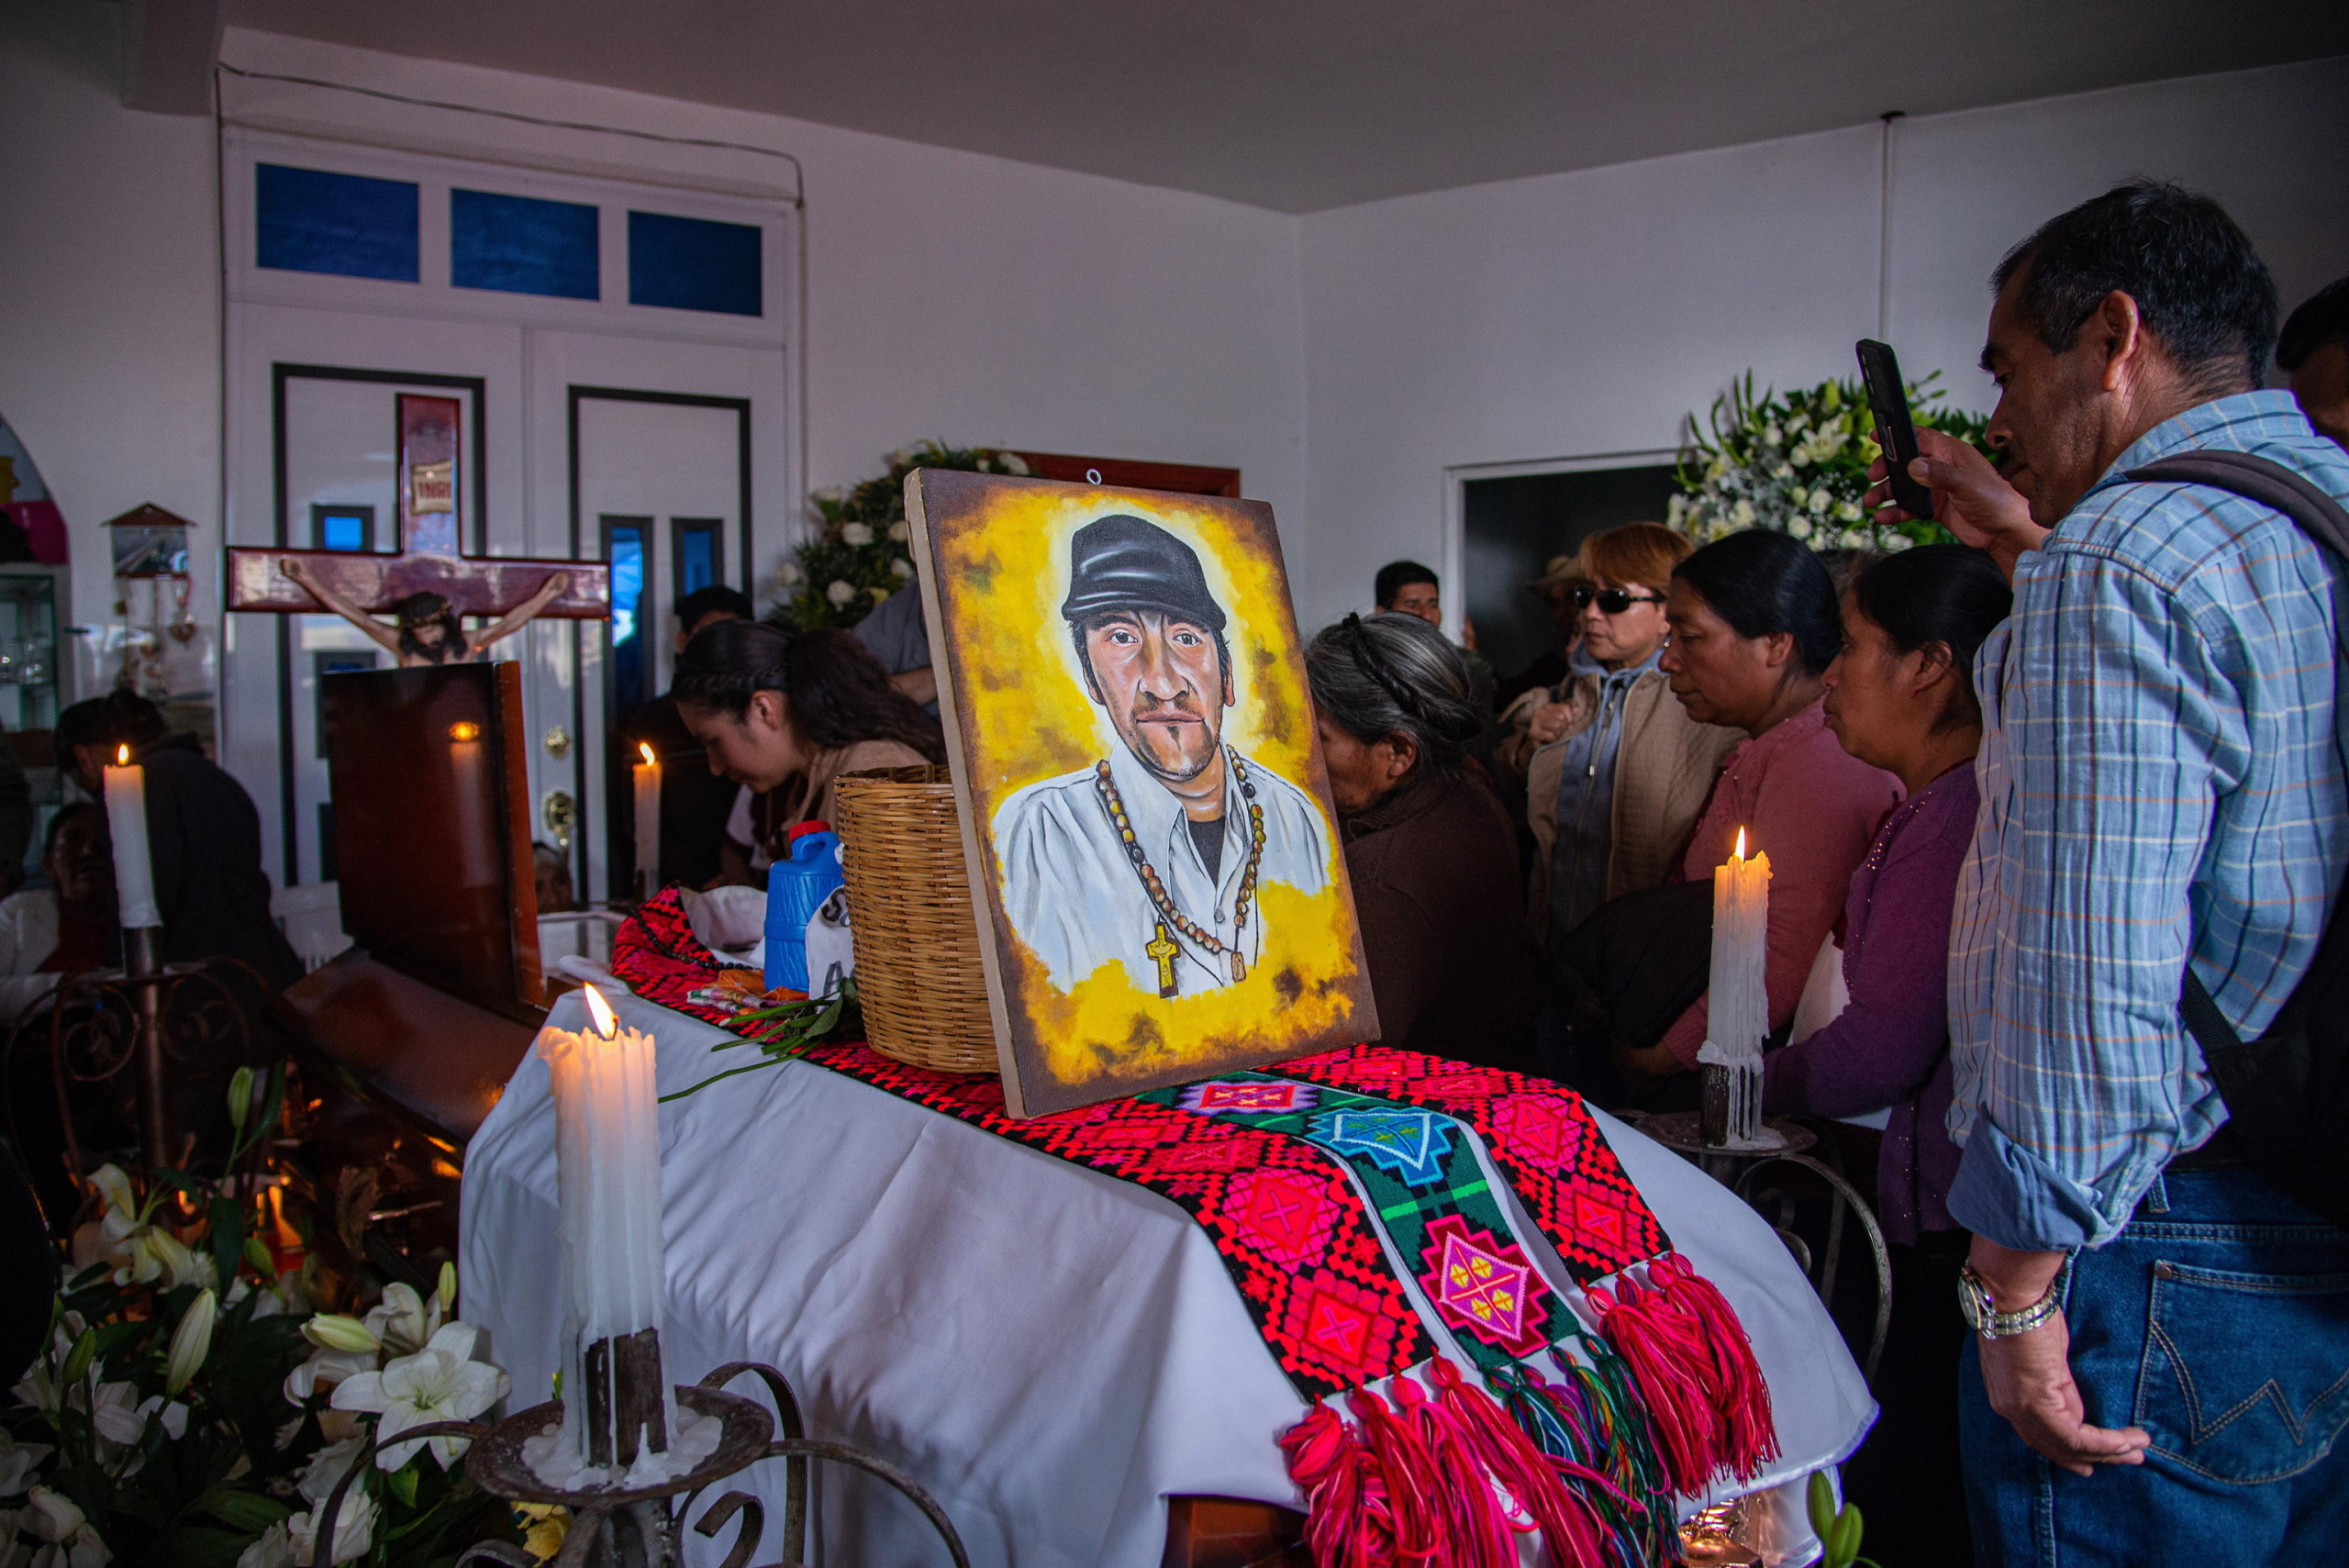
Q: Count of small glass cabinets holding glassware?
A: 1